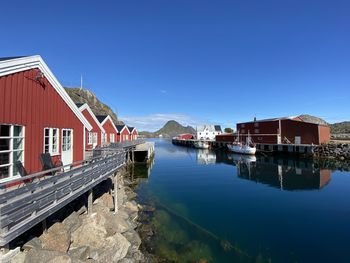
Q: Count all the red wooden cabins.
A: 5